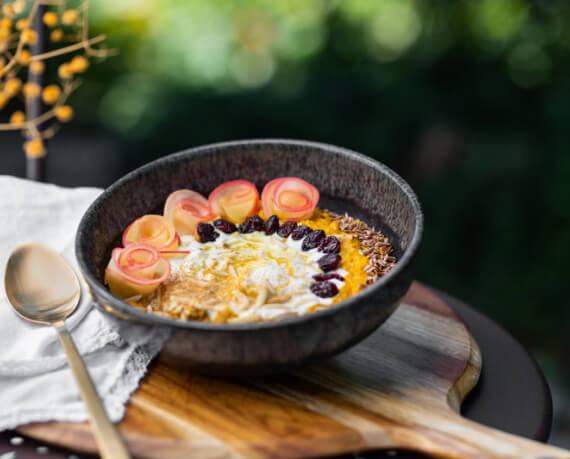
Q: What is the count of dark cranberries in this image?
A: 11